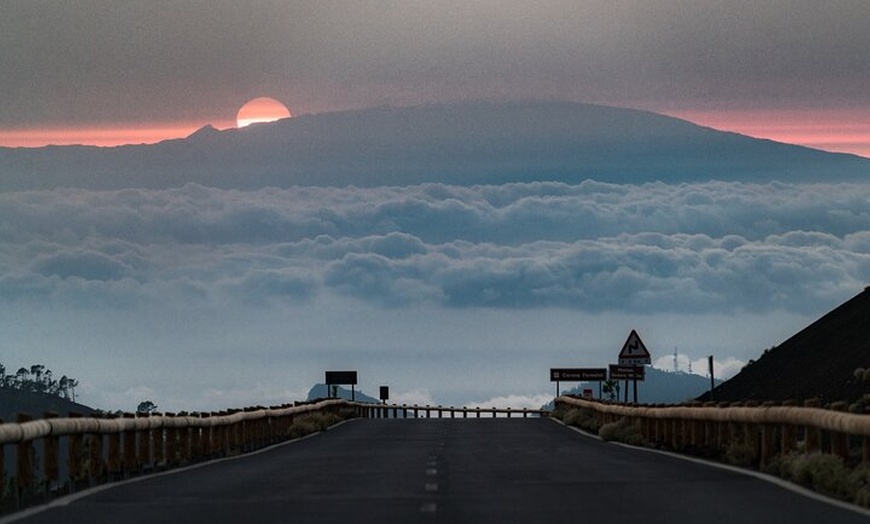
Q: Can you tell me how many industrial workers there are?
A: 0